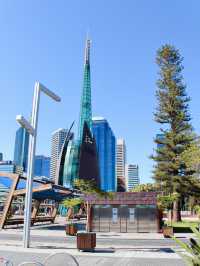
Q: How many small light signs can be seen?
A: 2